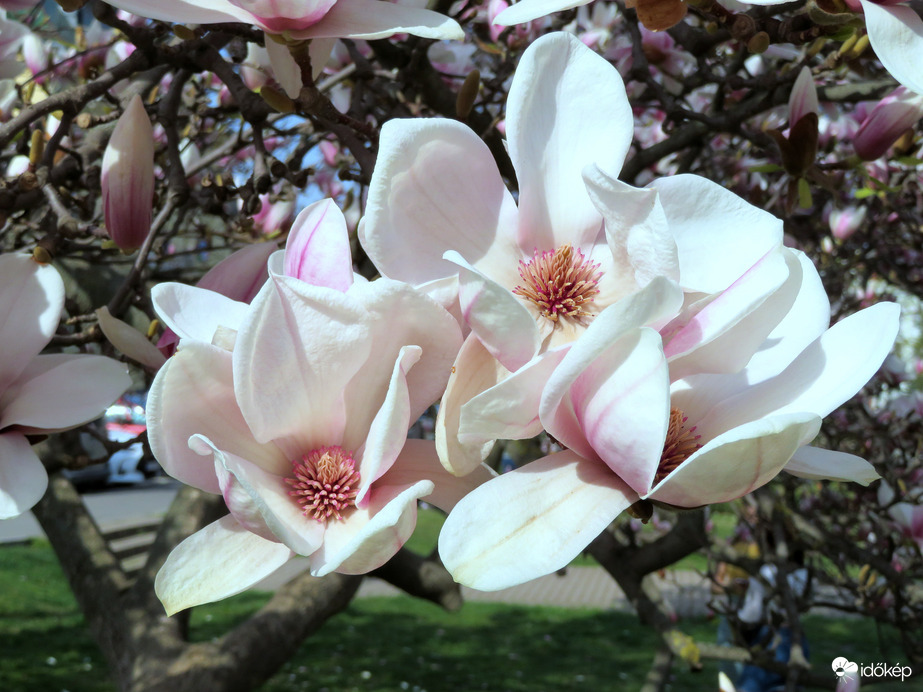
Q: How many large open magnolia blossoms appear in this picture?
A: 3